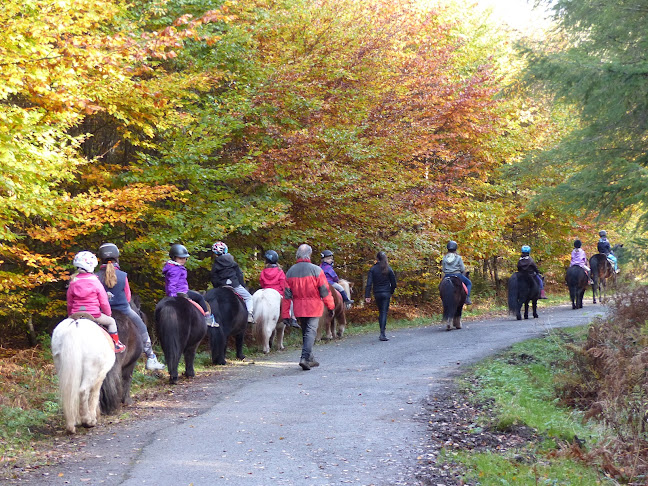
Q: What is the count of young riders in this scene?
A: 10